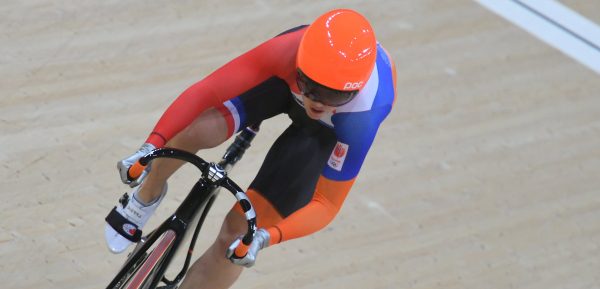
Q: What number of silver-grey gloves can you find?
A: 2